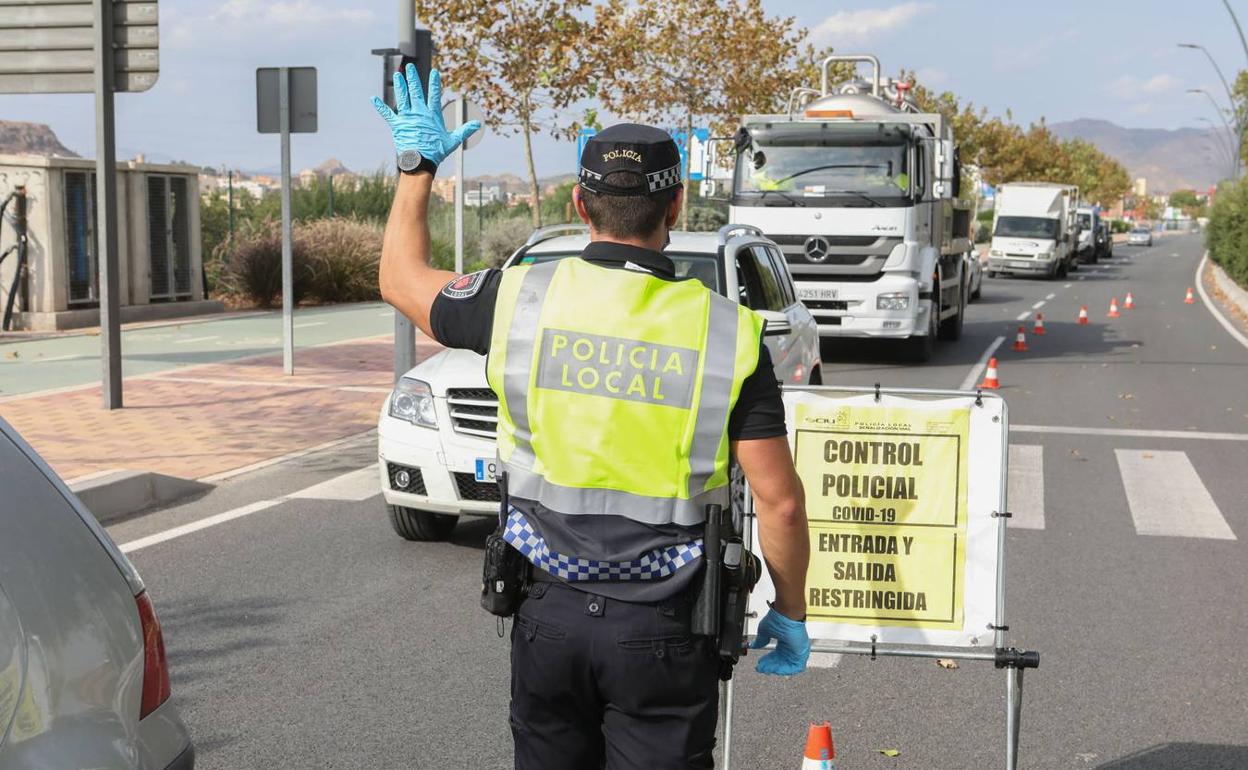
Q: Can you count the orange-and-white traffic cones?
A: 8